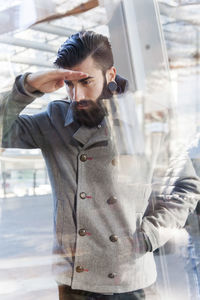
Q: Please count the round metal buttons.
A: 8